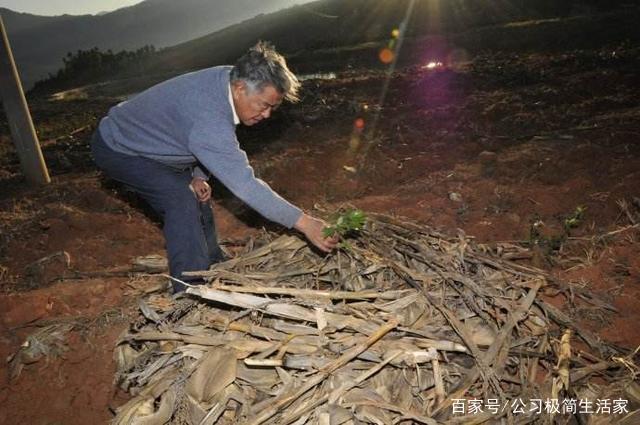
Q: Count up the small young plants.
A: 2